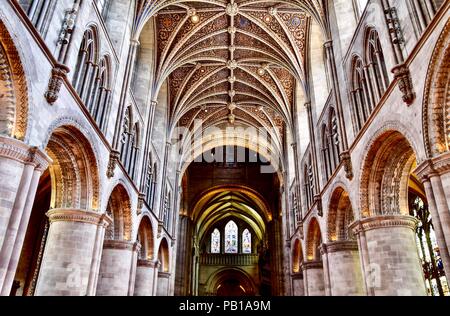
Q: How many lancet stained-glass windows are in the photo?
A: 3